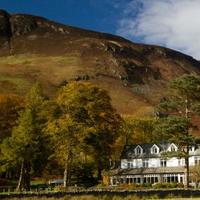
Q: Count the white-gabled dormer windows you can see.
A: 3